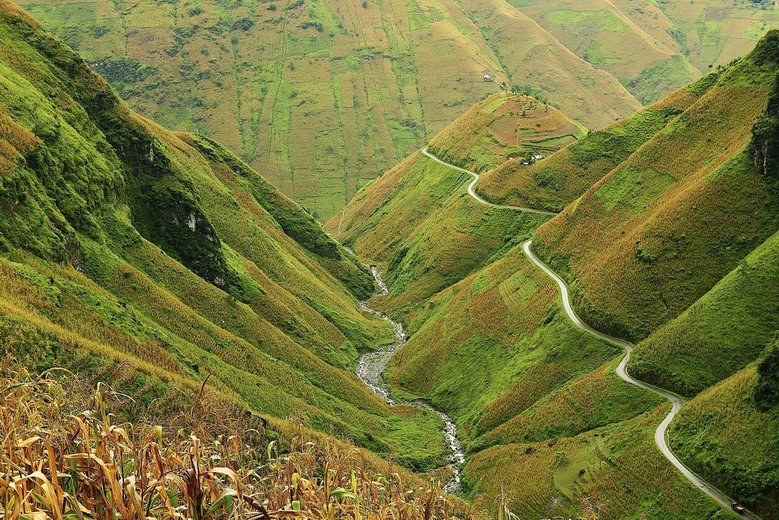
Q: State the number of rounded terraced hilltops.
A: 1